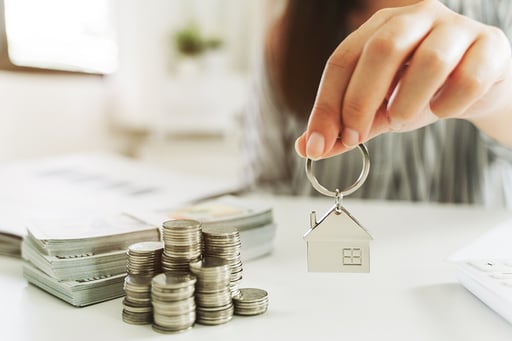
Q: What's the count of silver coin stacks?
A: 7